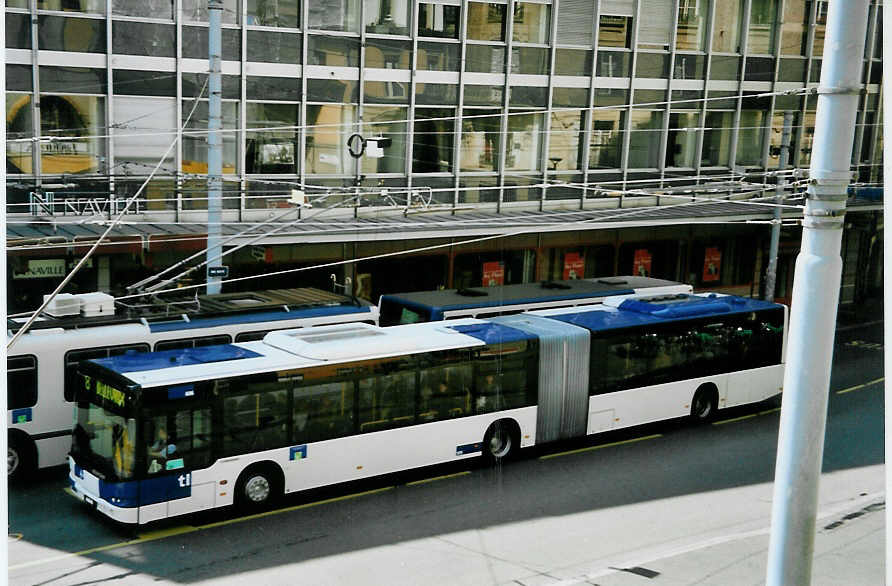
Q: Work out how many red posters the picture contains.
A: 4